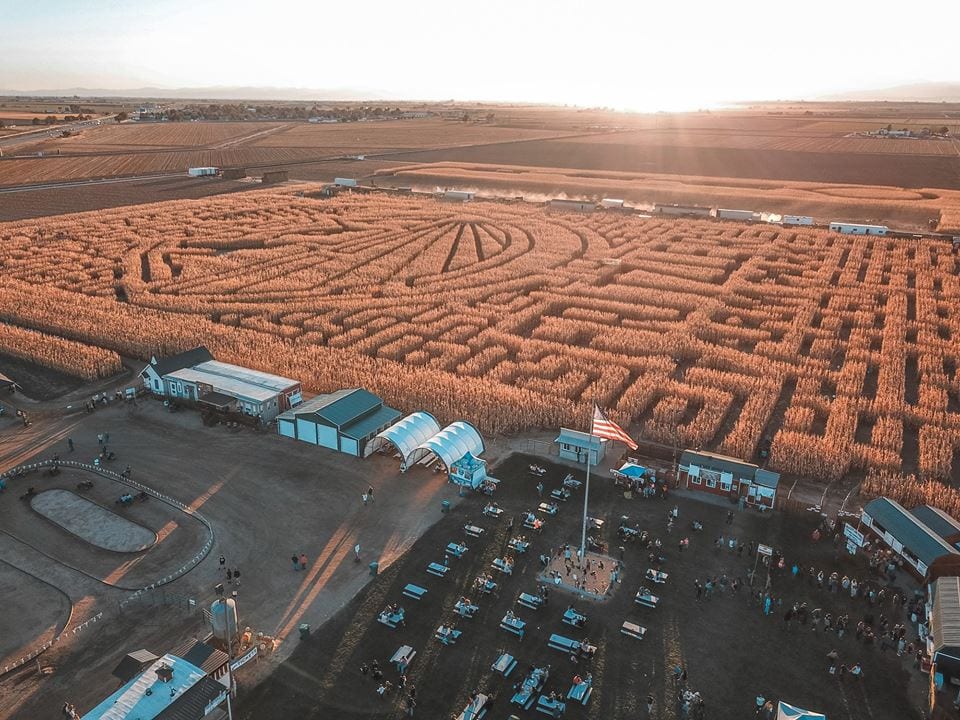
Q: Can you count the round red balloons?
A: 0